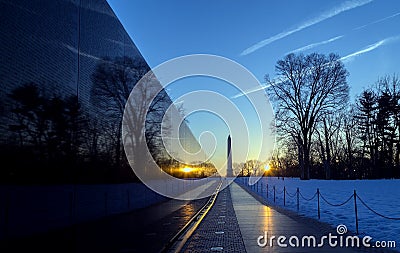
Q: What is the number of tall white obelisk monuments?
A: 1